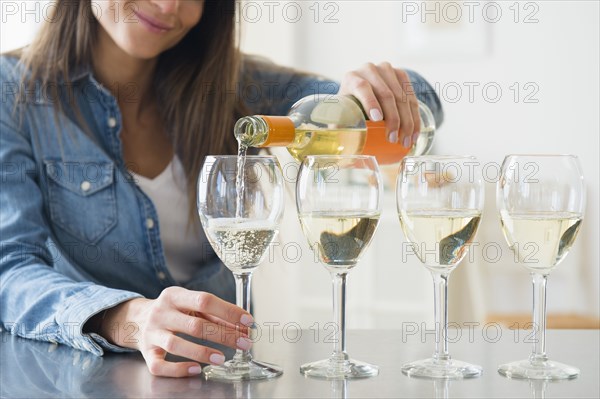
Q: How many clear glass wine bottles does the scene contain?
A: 1